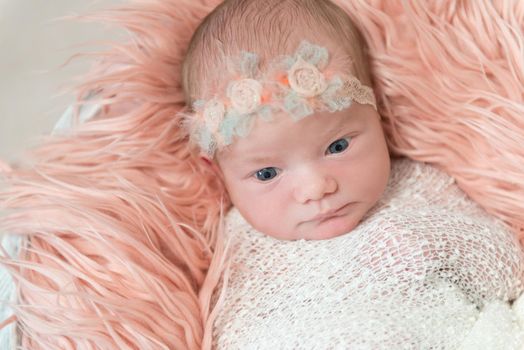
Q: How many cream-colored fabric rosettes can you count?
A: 3